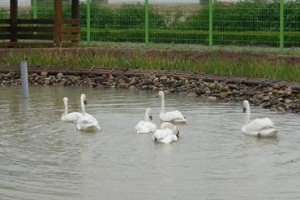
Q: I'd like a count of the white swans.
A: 6